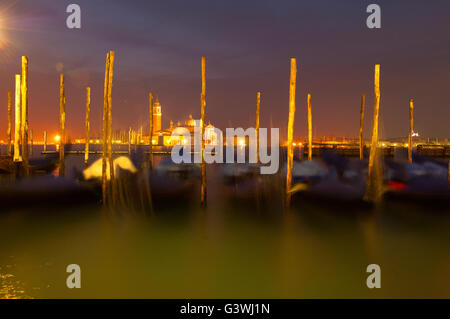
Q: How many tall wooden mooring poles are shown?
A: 15